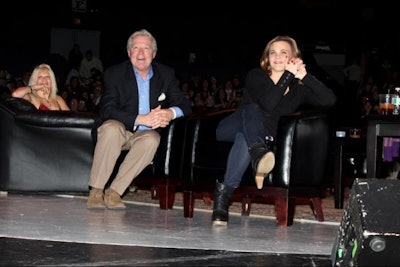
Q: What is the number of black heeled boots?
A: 2